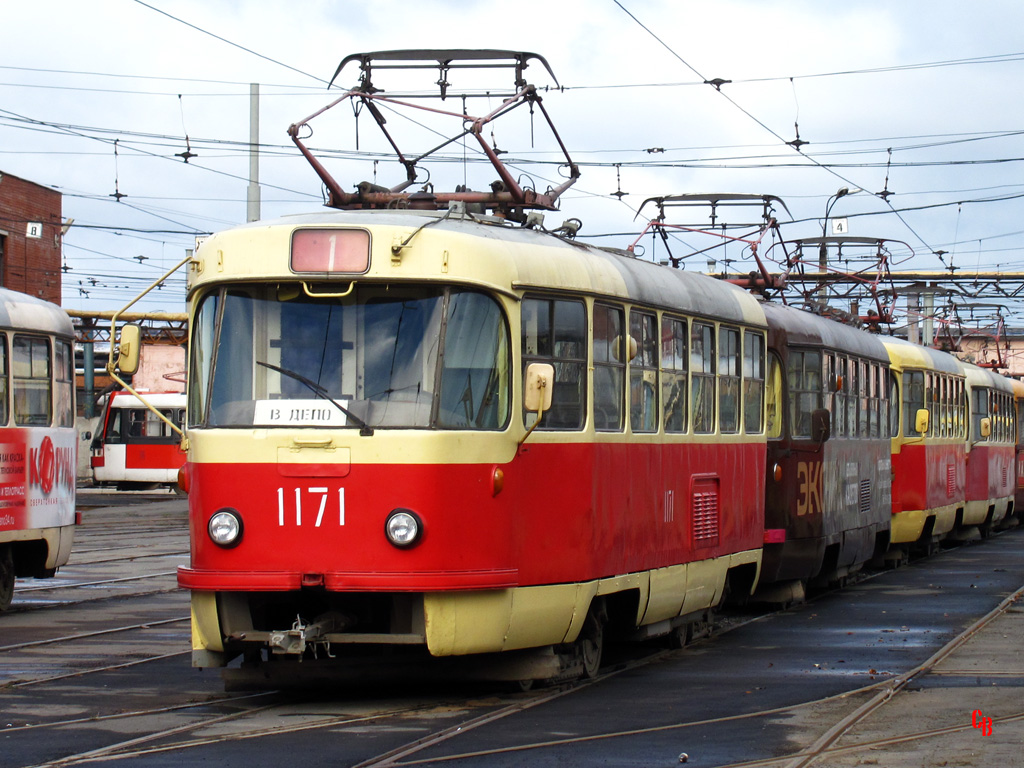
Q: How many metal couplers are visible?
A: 1